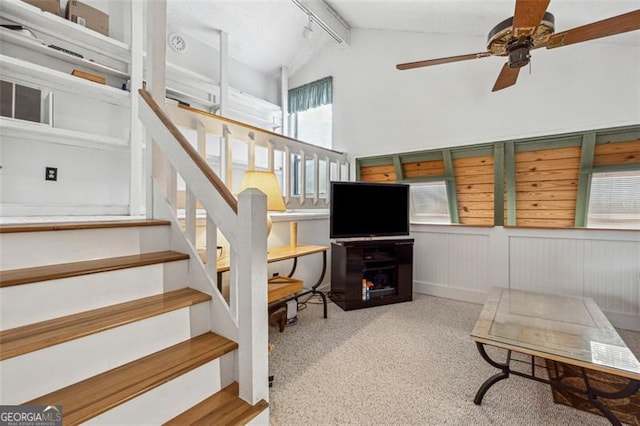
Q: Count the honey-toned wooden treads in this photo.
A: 5